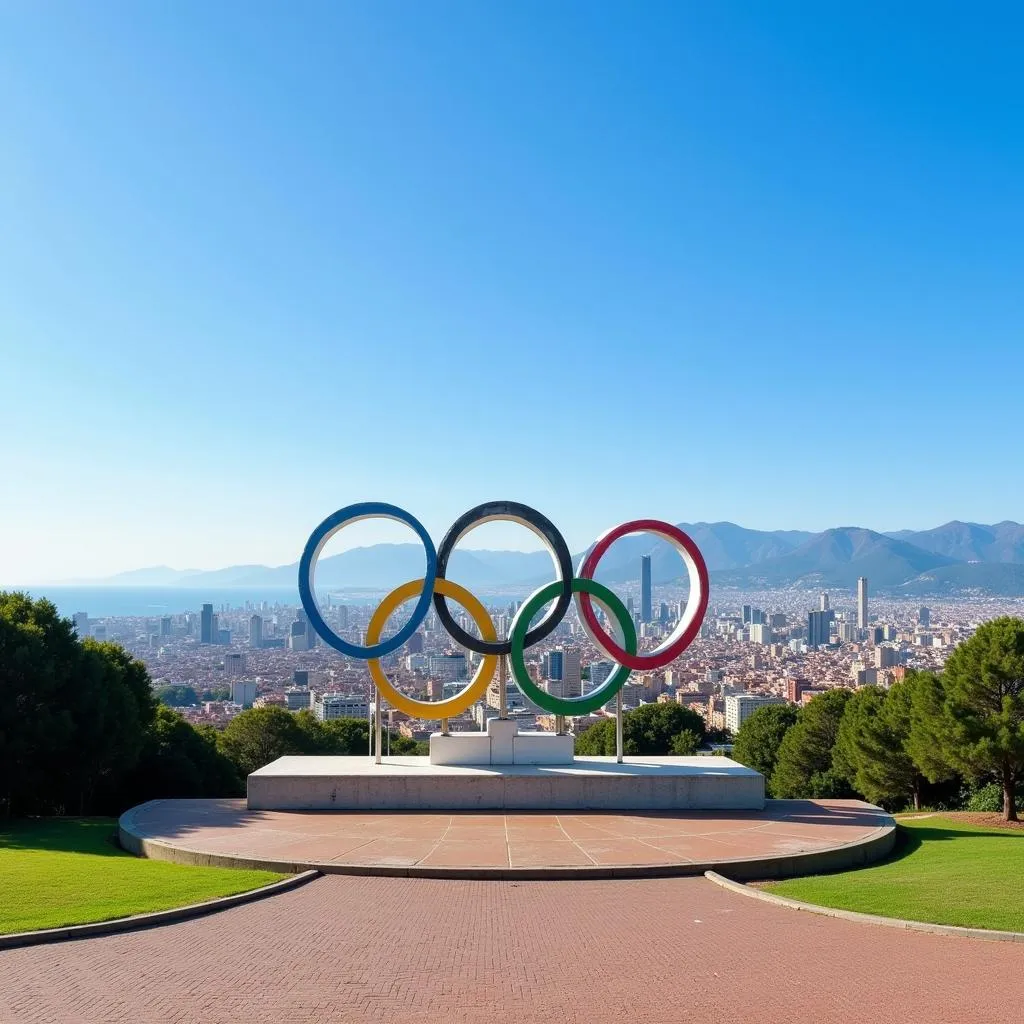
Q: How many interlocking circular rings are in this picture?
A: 5